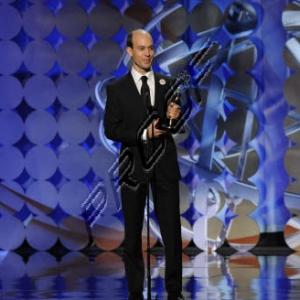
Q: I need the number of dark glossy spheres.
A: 1